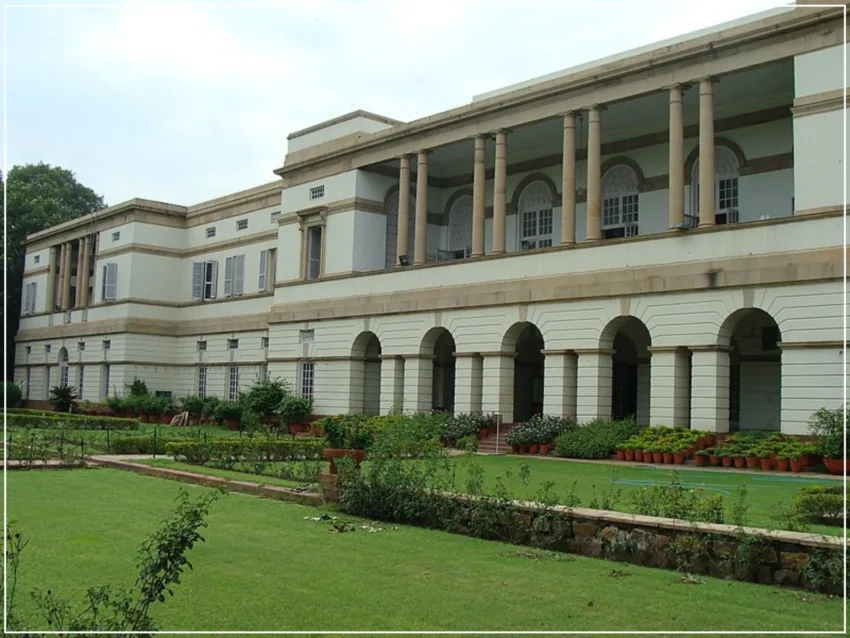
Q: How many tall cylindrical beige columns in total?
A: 13